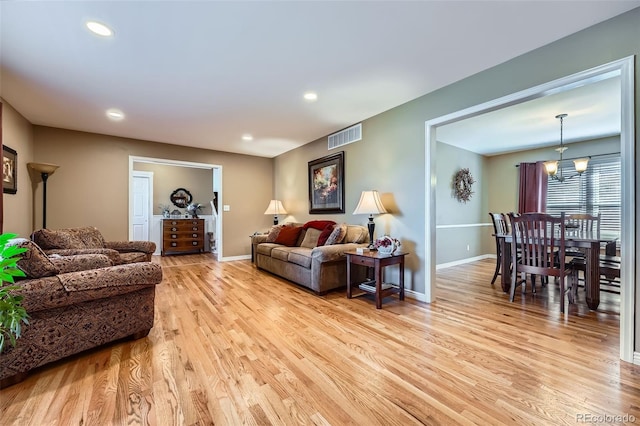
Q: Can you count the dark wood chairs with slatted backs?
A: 4